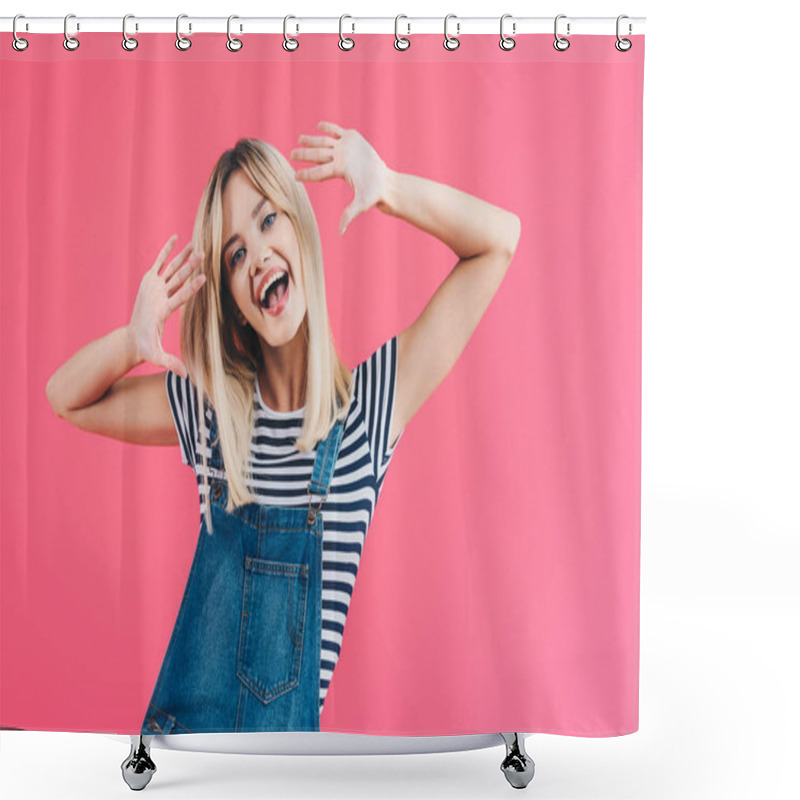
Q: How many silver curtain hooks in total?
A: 12